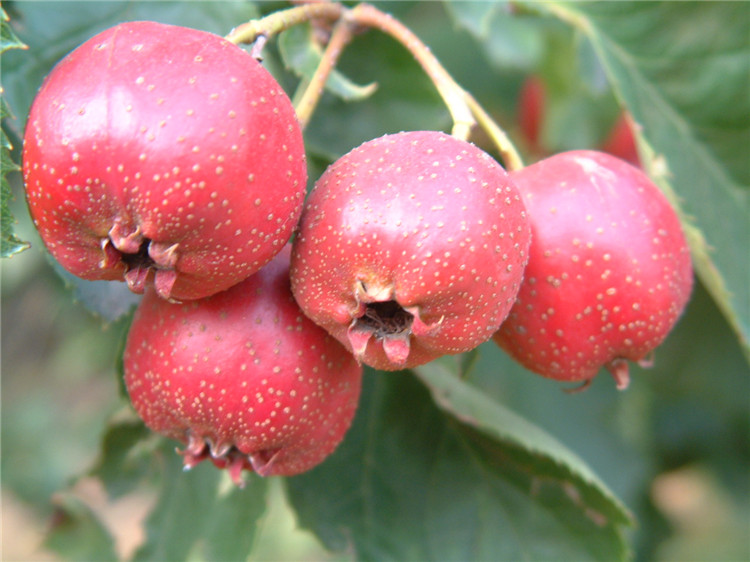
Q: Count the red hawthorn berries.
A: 4